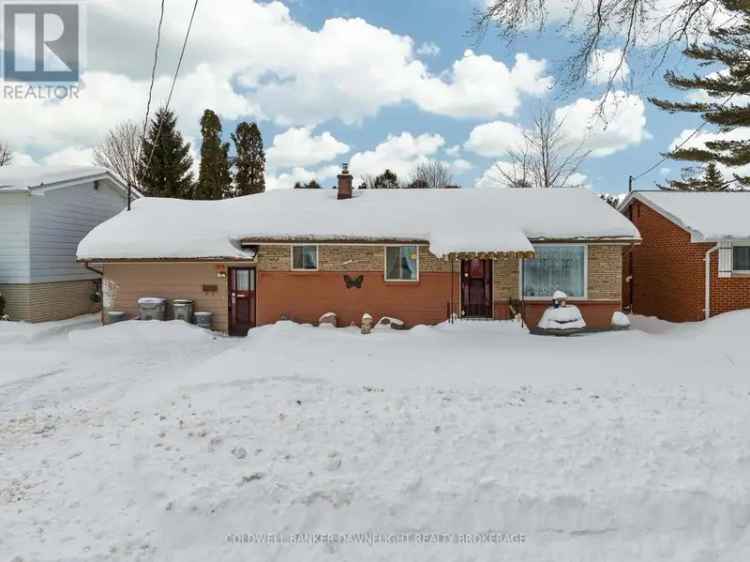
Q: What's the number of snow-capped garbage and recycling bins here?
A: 4